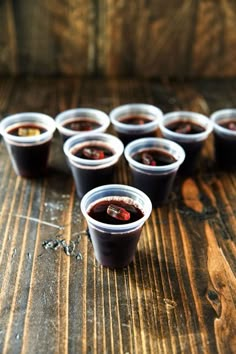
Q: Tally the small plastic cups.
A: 8